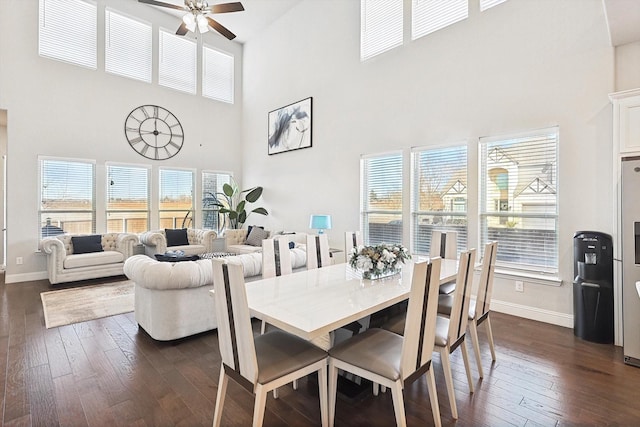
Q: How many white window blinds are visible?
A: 14